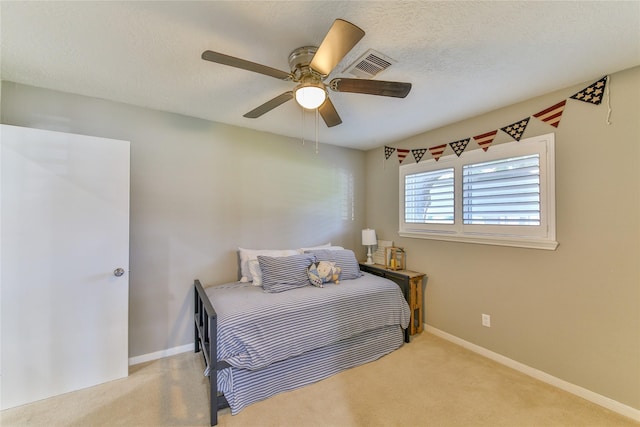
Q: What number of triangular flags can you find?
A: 9